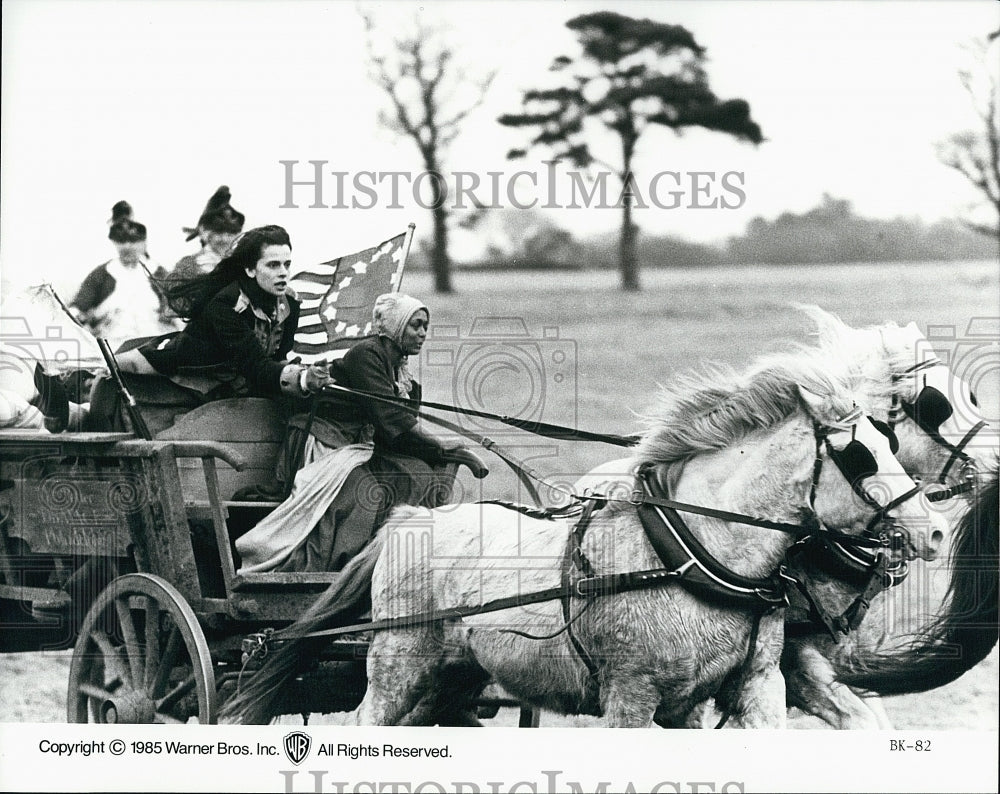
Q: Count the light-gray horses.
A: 2